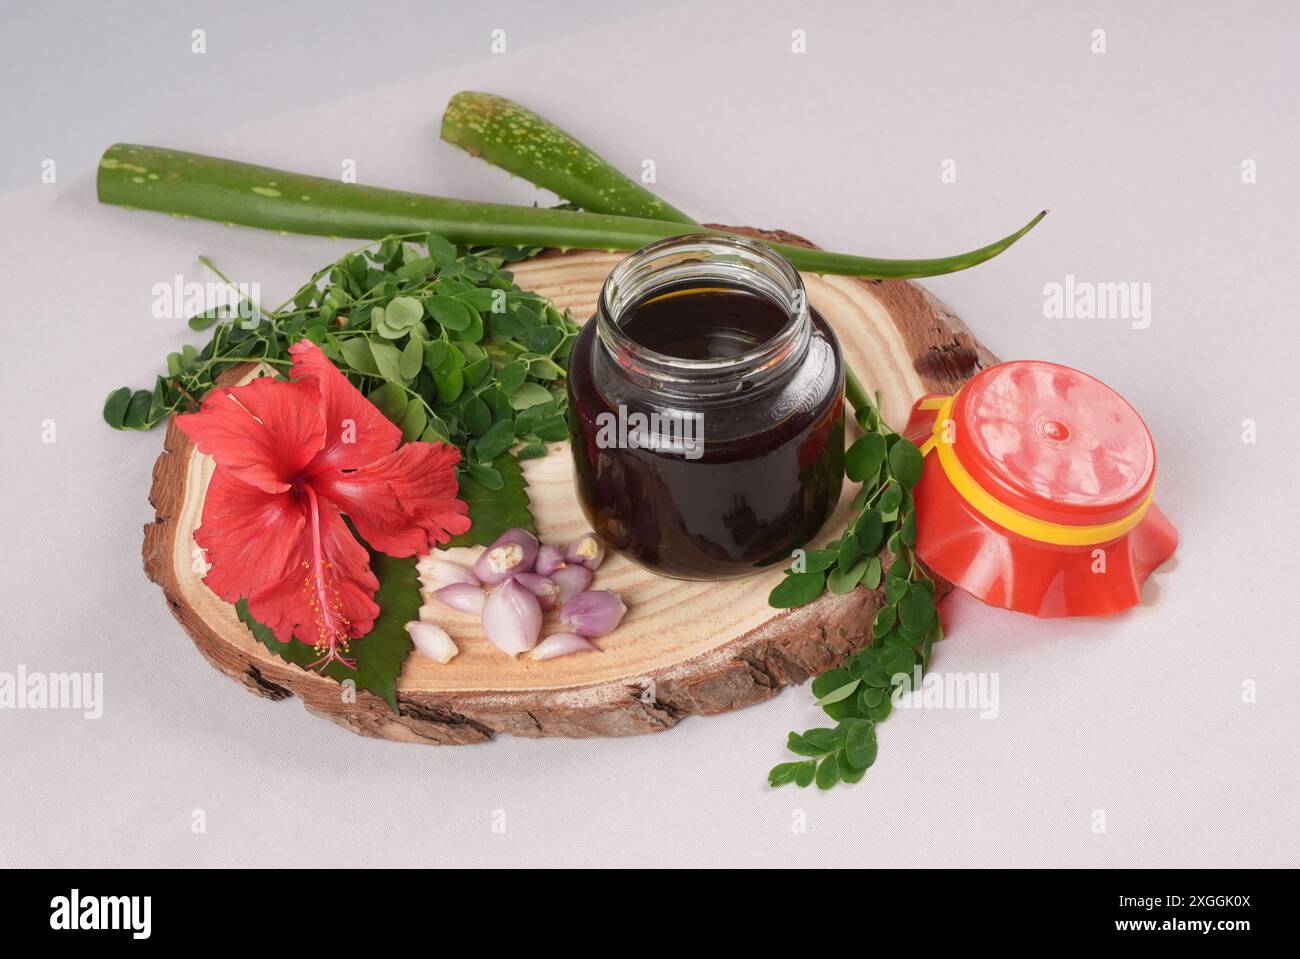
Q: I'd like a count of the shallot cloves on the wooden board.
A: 11